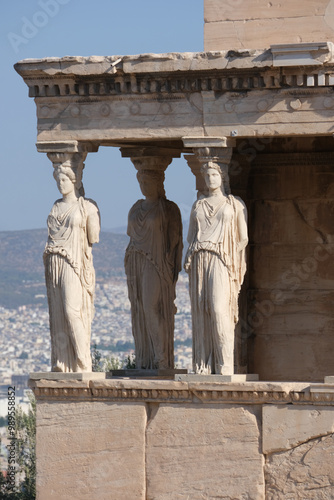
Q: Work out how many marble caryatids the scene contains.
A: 3